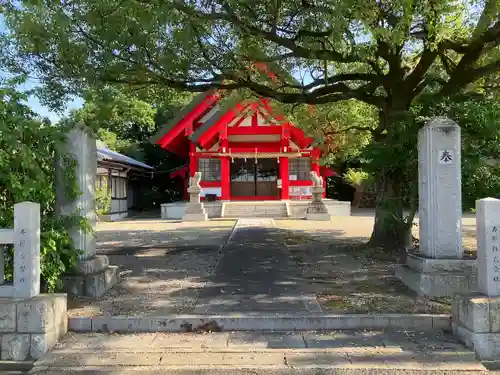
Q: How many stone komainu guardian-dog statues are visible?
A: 2